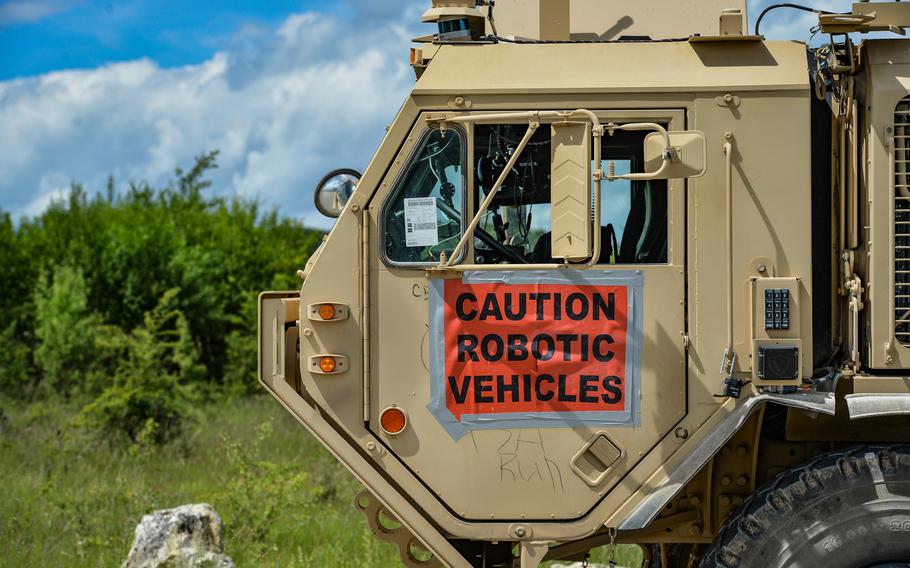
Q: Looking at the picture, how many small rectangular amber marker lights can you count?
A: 2